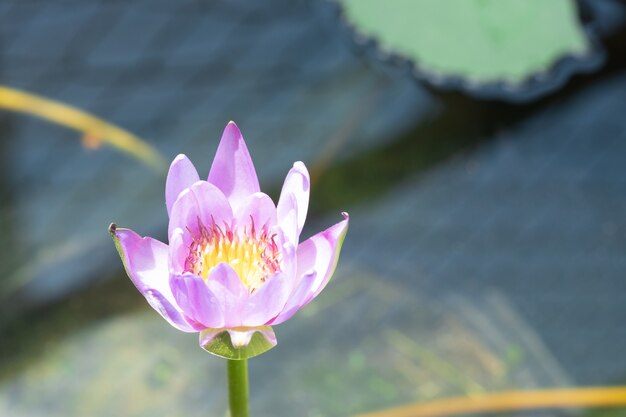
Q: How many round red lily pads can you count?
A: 0